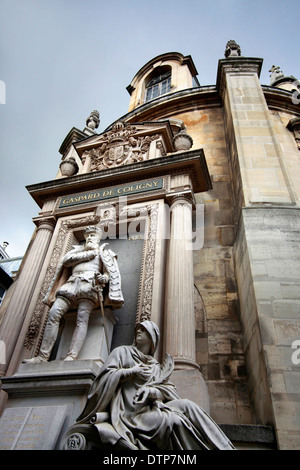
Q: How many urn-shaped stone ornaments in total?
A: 4